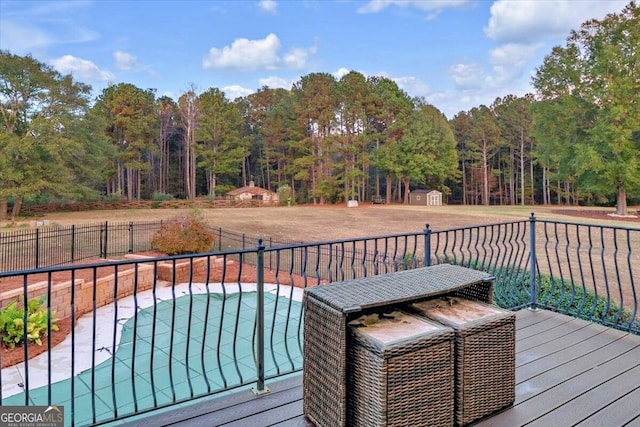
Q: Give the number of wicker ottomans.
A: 2